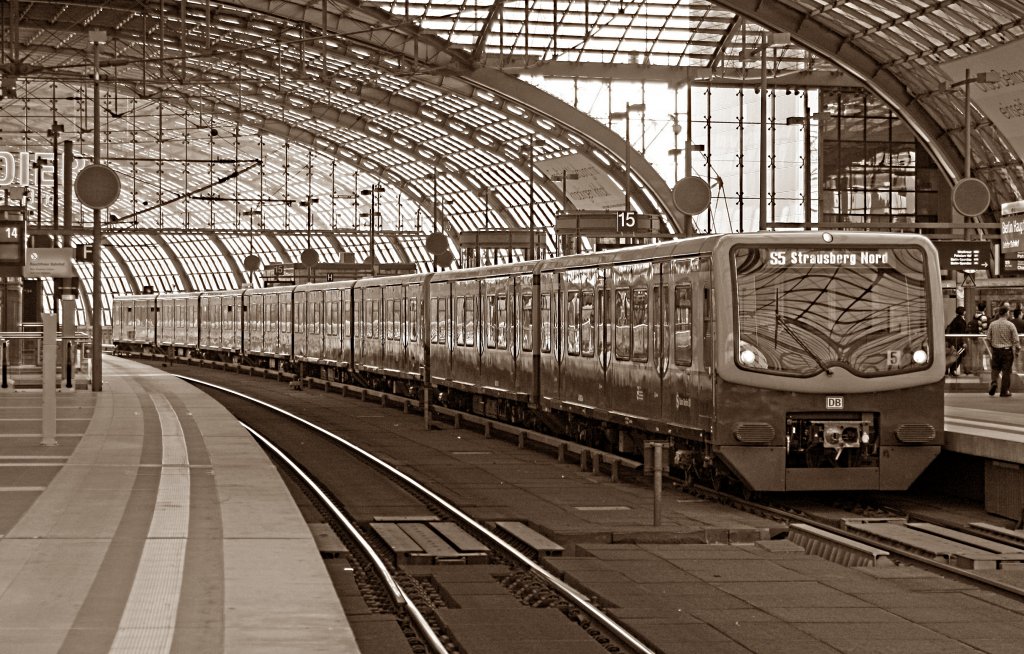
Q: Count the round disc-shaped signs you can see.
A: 7